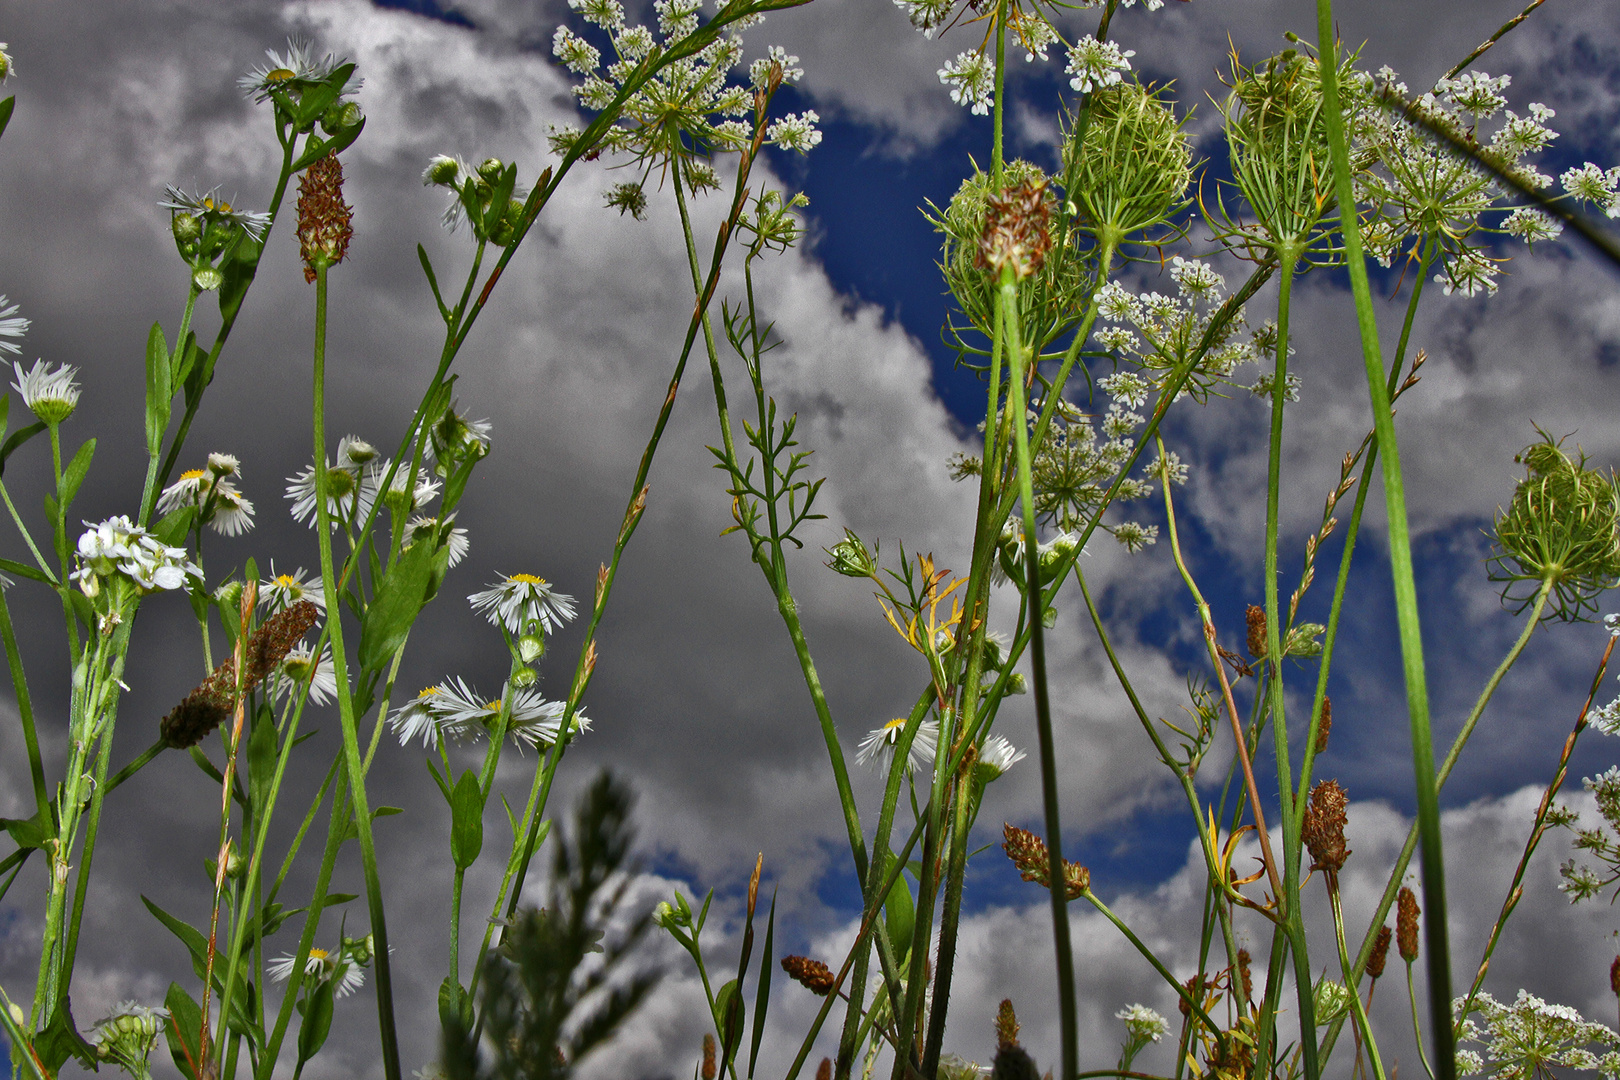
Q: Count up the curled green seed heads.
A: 4